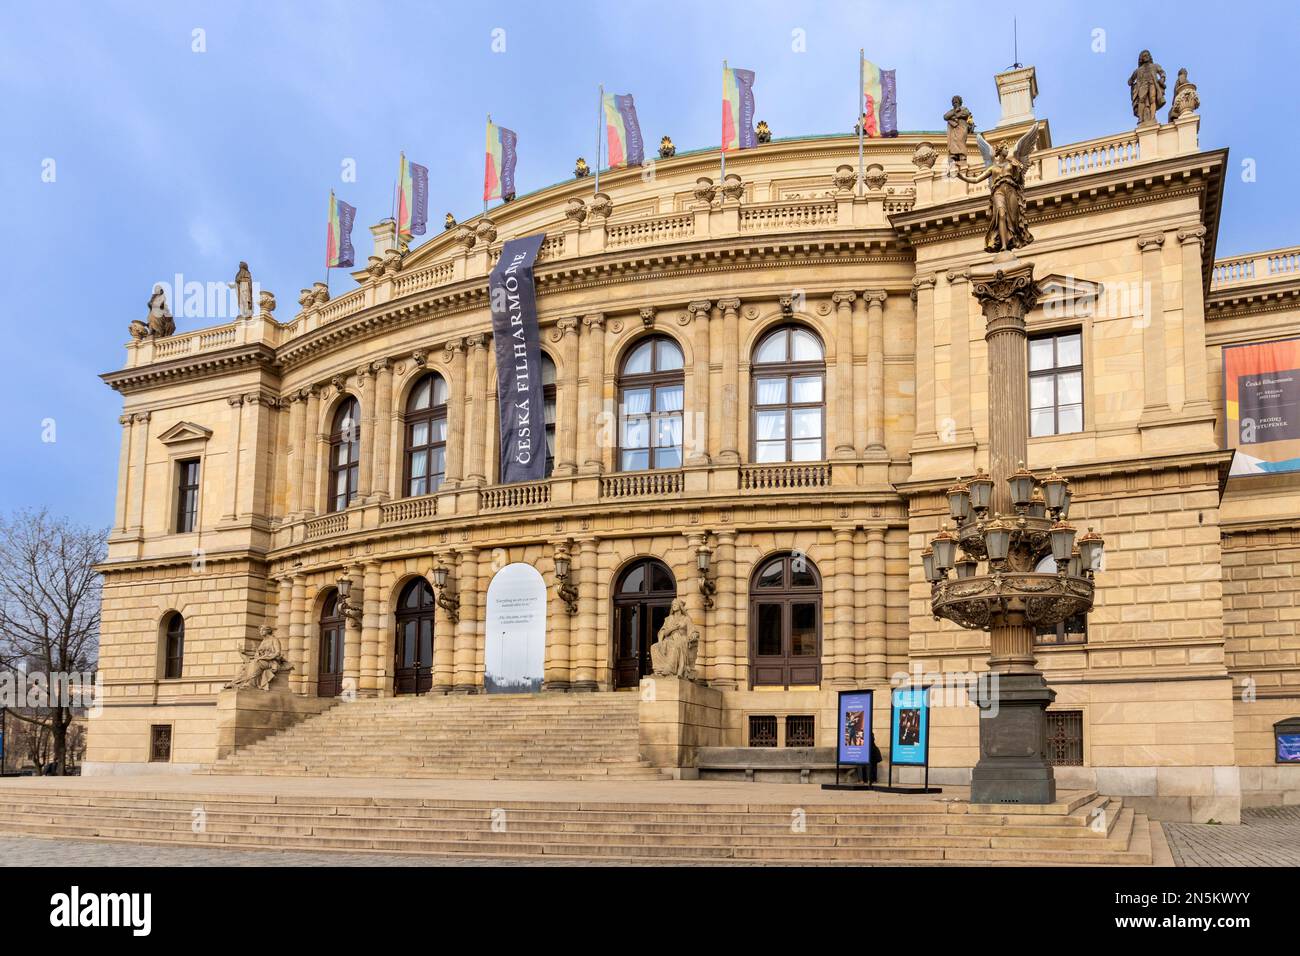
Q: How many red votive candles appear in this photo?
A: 0